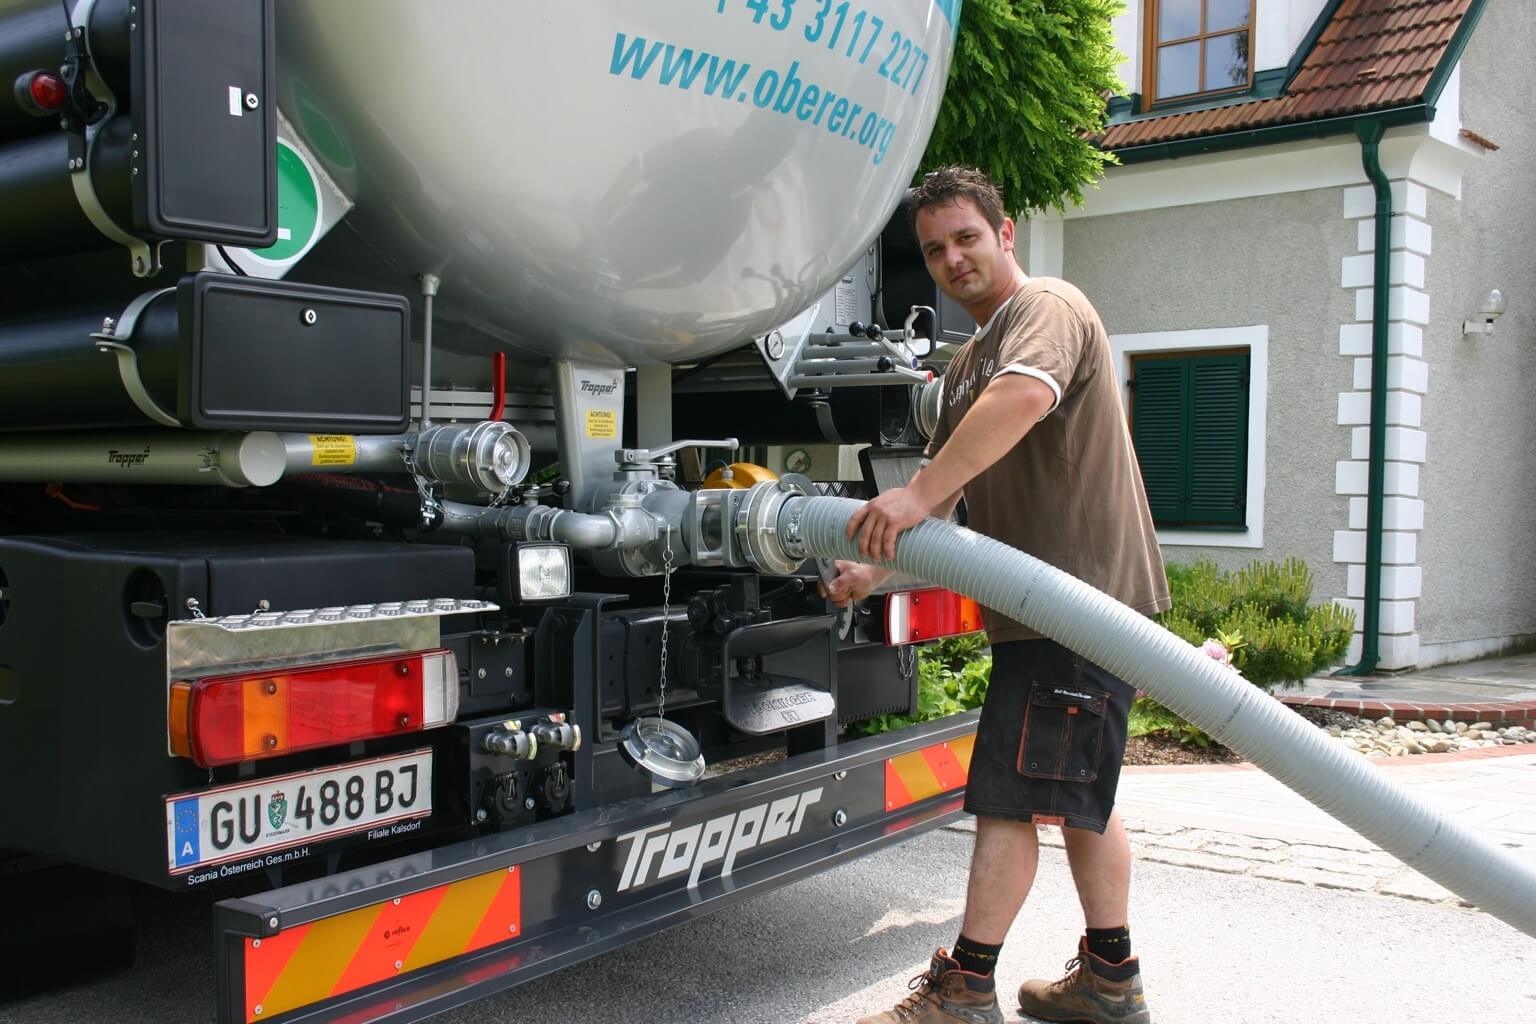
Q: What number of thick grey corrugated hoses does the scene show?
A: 1